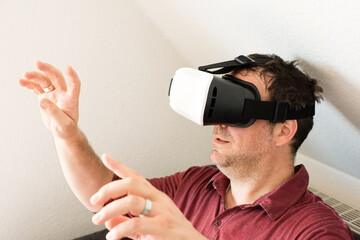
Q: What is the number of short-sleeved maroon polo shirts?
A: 1